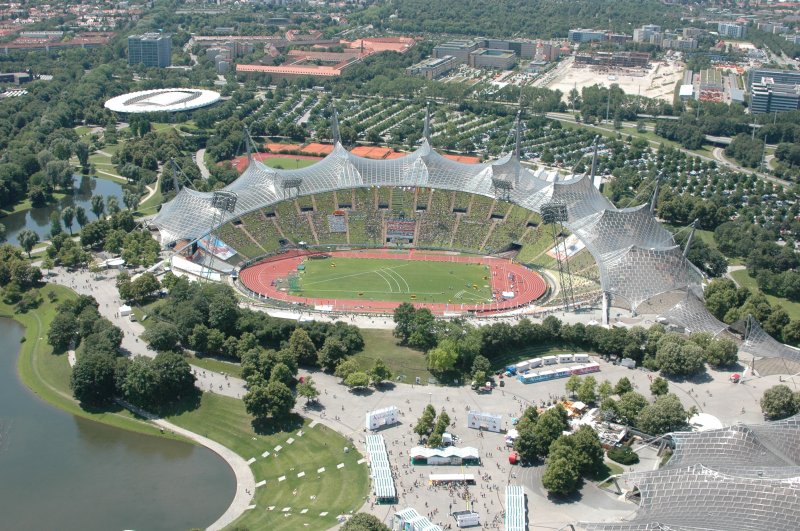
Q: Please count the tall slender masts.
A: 8